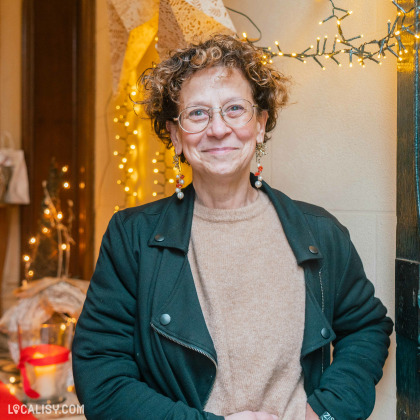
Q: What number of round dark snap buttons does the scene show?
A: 4